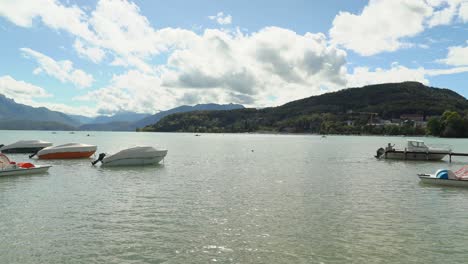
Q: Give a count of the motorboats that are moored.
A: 4